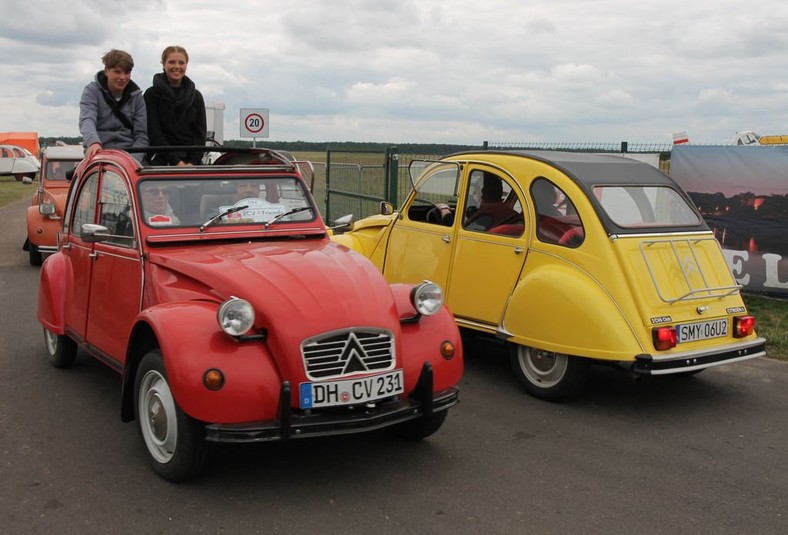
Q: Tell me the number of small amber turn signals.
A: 3